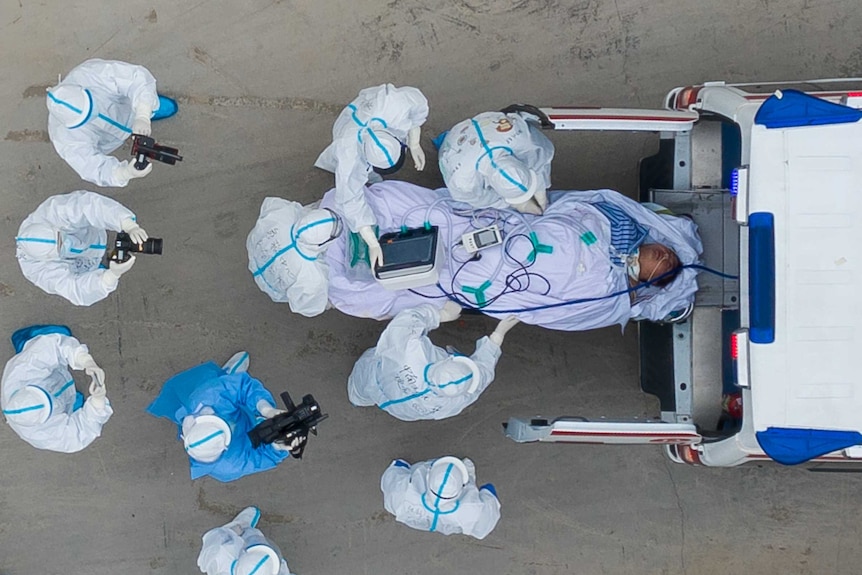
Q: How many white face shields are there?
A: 7